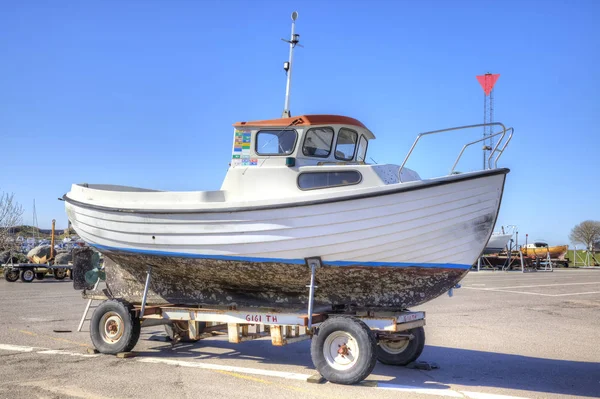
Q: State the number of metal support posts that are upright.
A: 2